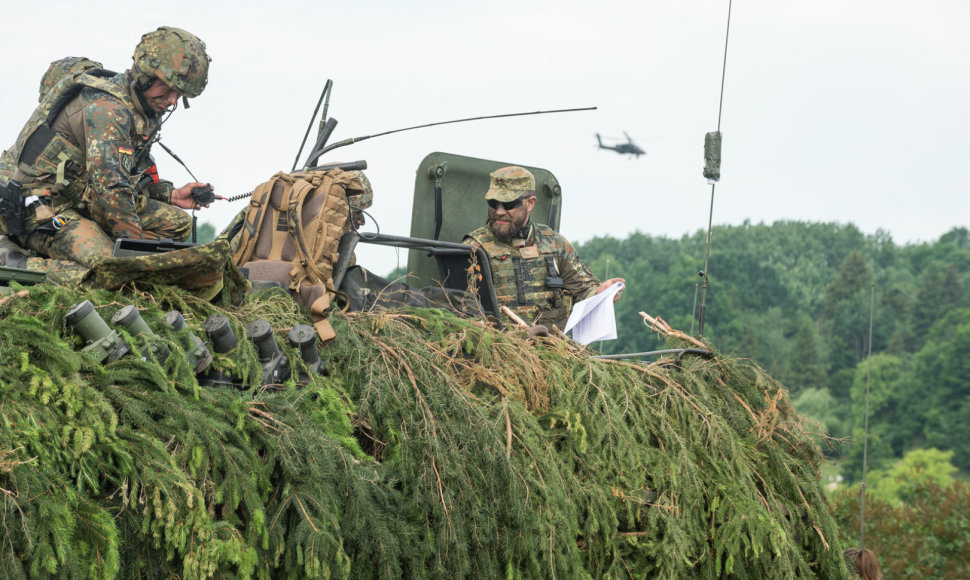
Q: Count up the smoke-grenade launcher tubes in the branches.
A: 6